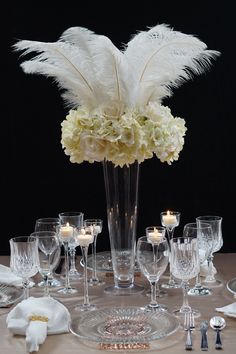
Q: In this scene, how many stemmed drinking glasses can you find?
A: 8